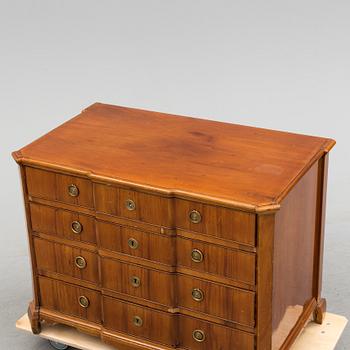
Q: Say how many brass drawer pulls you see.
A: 8